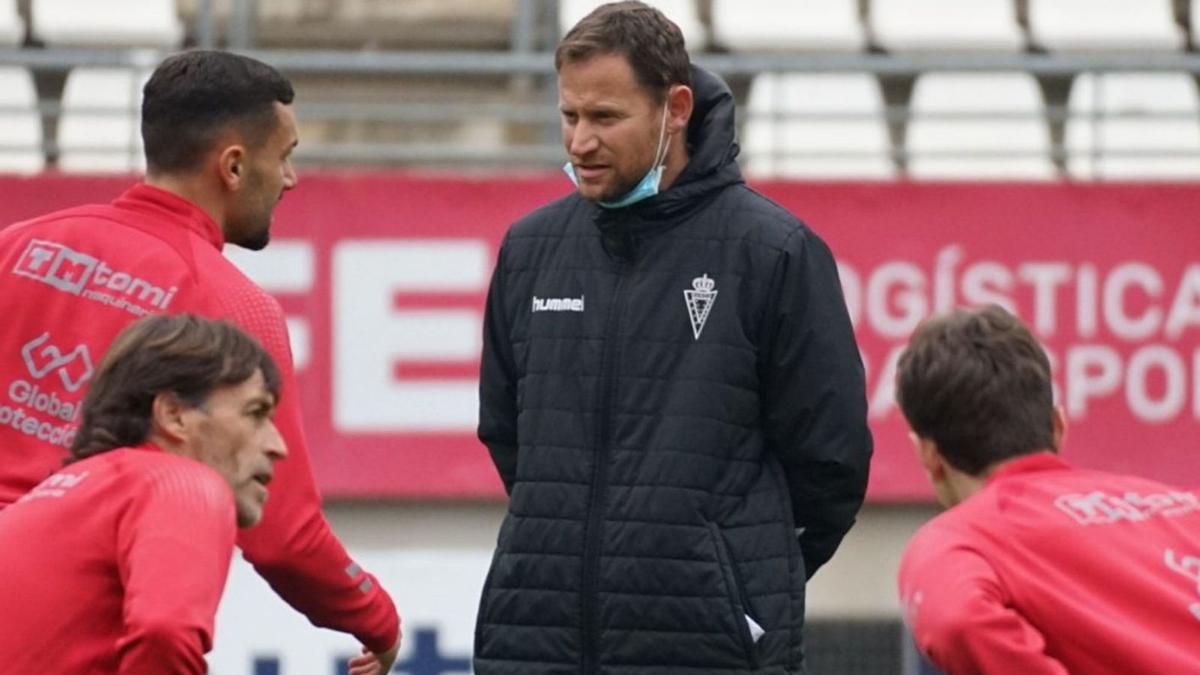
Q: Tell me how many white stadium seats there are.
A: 11